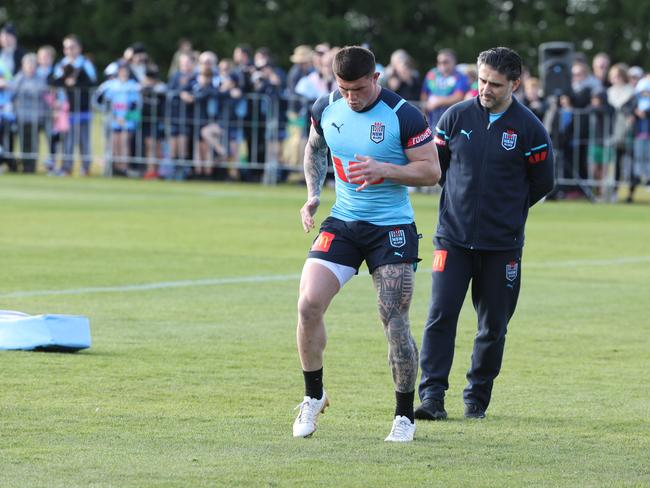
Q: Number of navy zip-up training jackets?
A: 1